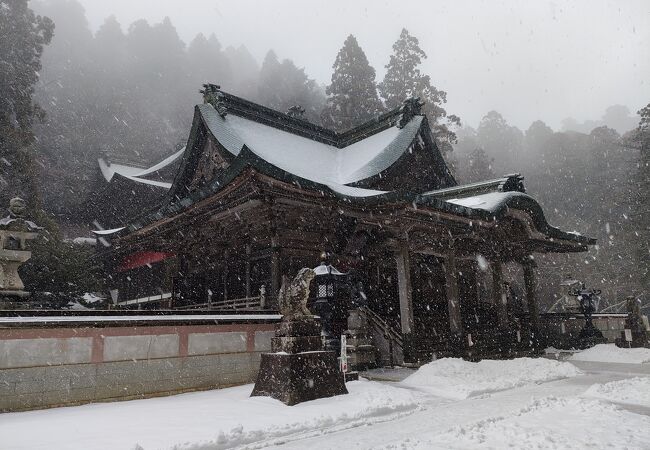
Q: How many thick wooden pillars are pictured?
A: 4